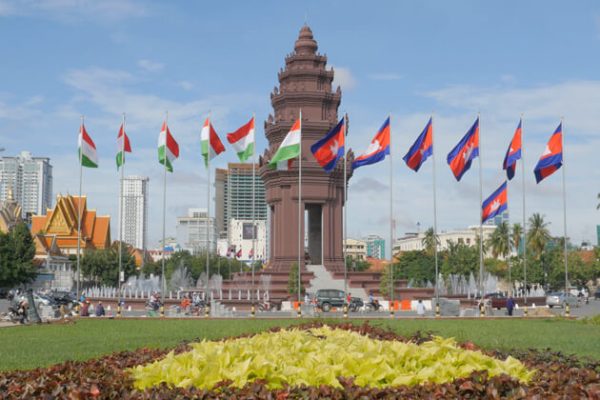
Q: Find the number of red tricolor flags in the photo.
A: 6